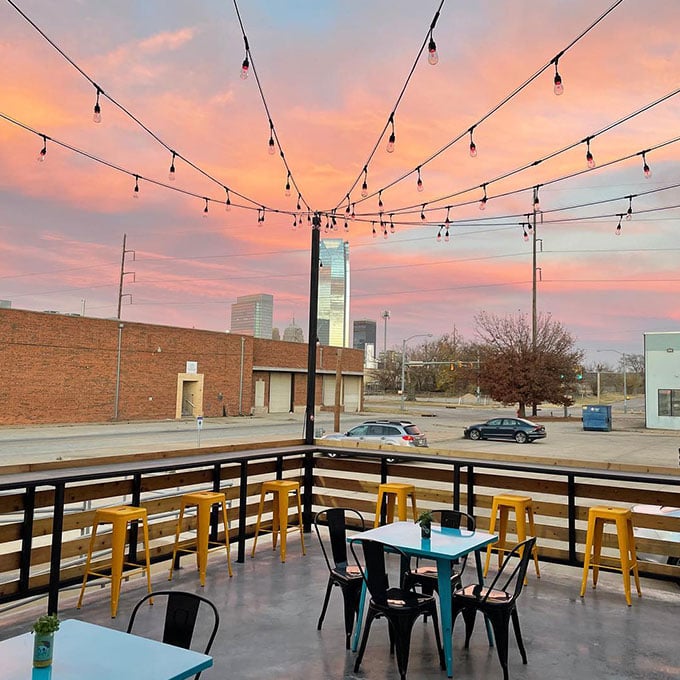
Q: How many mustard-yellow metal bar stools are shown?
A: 6